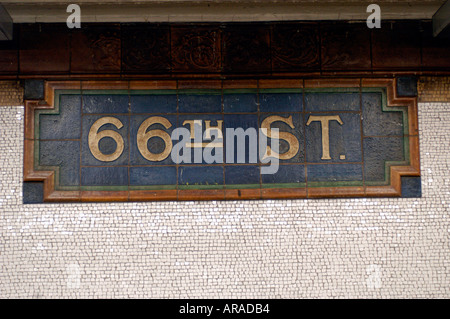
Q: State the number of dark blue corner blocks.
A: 4